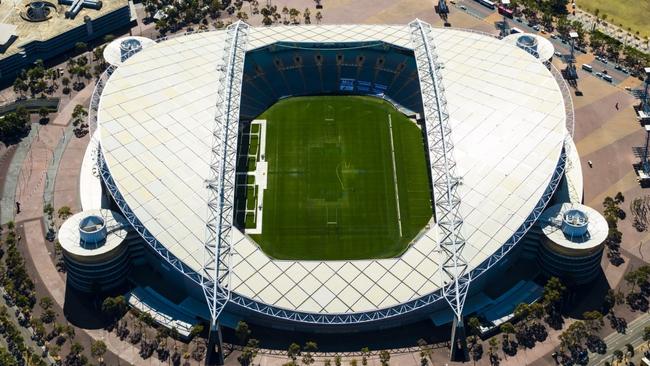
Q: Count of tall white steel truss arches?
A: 2